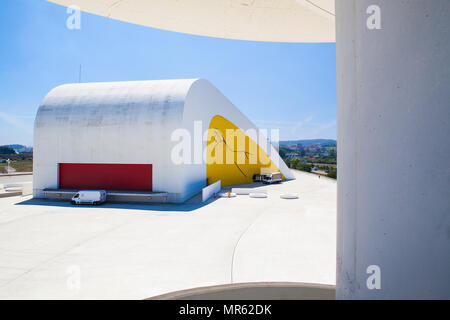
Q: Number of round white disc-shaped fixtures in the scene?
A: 3